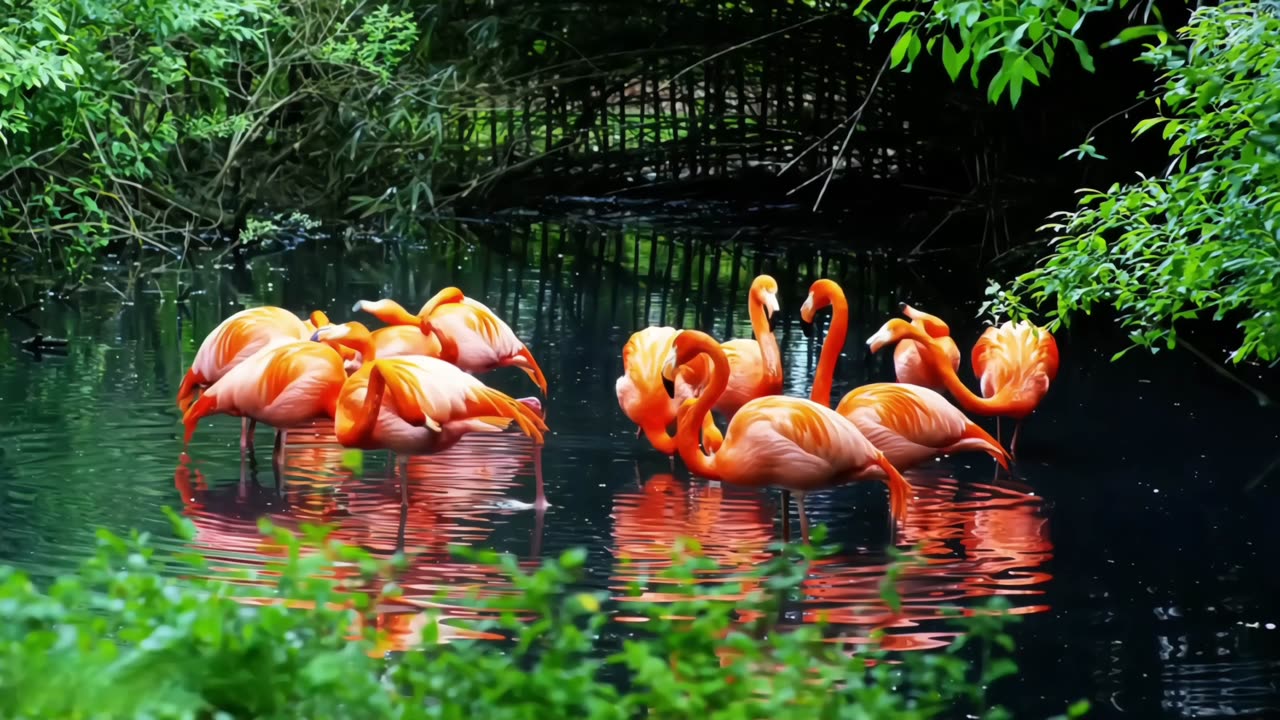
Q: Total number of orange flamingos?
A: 11